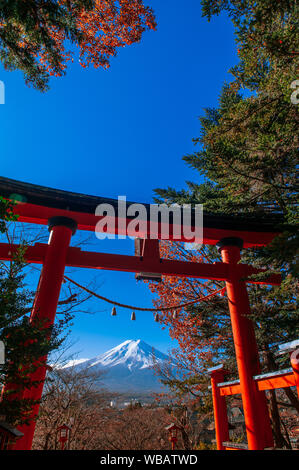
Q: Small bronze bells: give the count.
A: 4